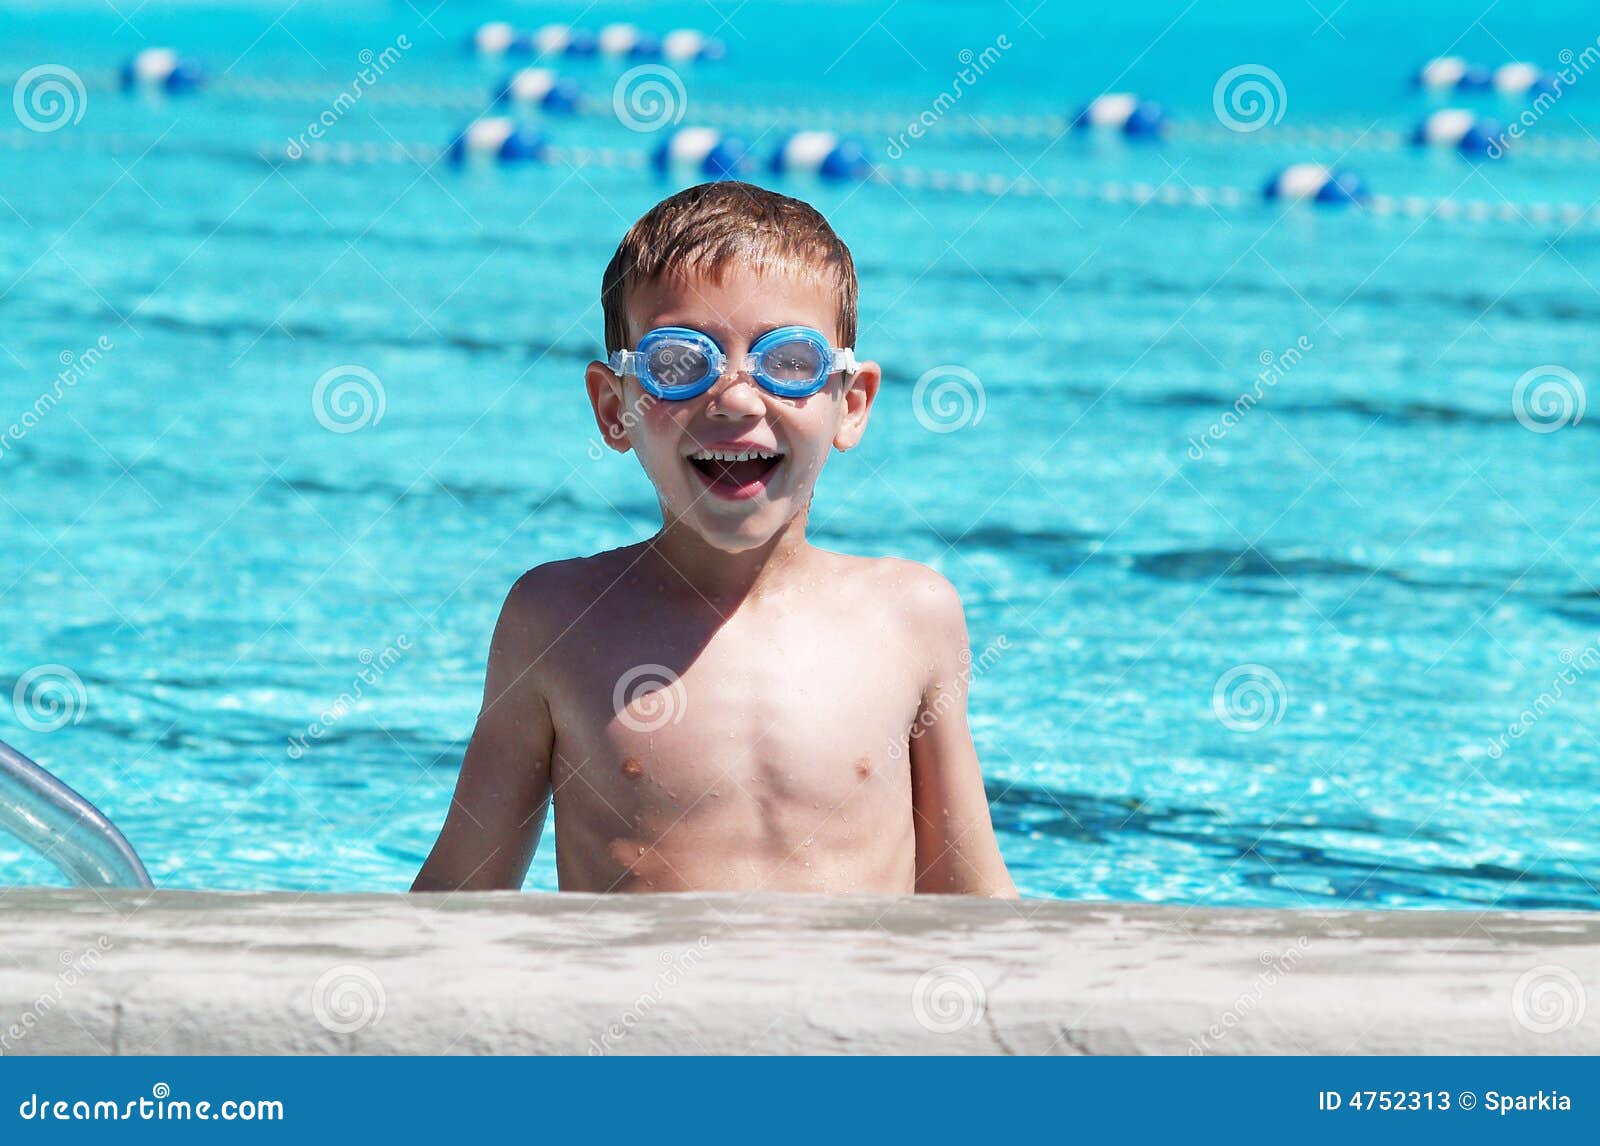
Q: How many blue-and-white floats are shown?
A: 14